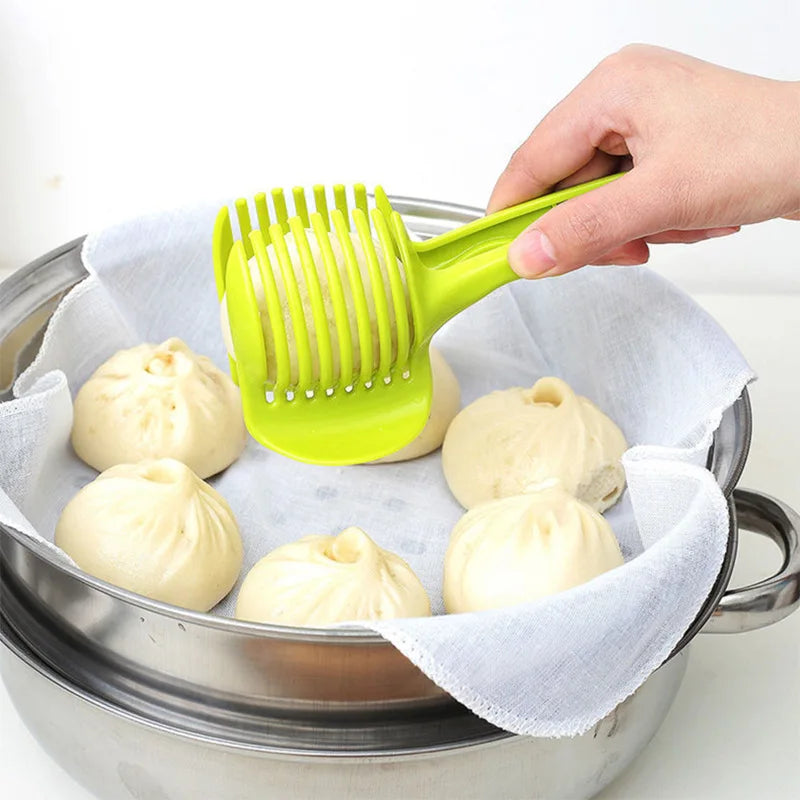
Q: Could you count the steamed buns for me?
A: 7